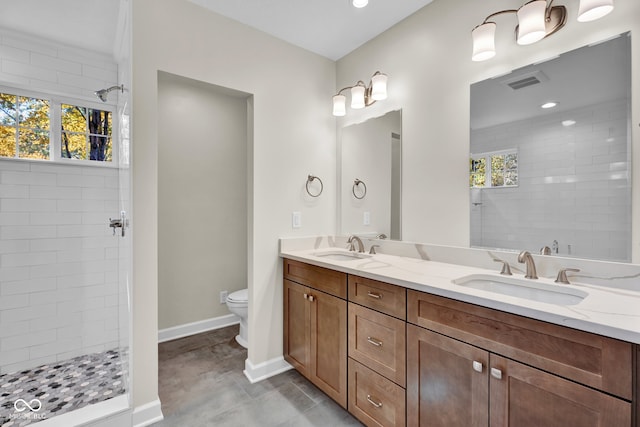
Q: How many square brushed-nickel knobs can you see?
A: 4